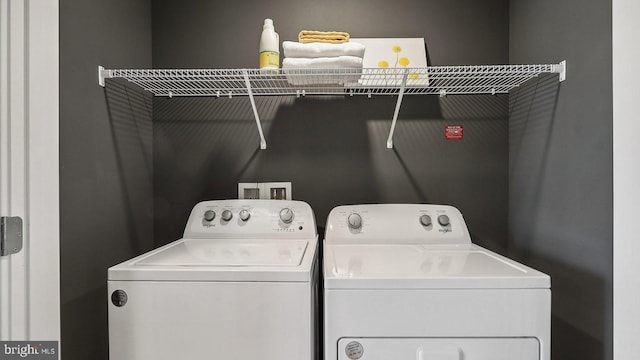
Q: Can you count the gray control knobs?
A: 7